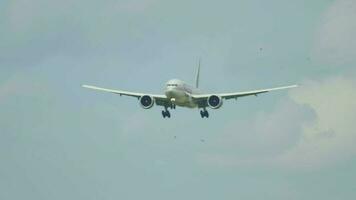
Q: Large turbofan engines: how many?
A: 2